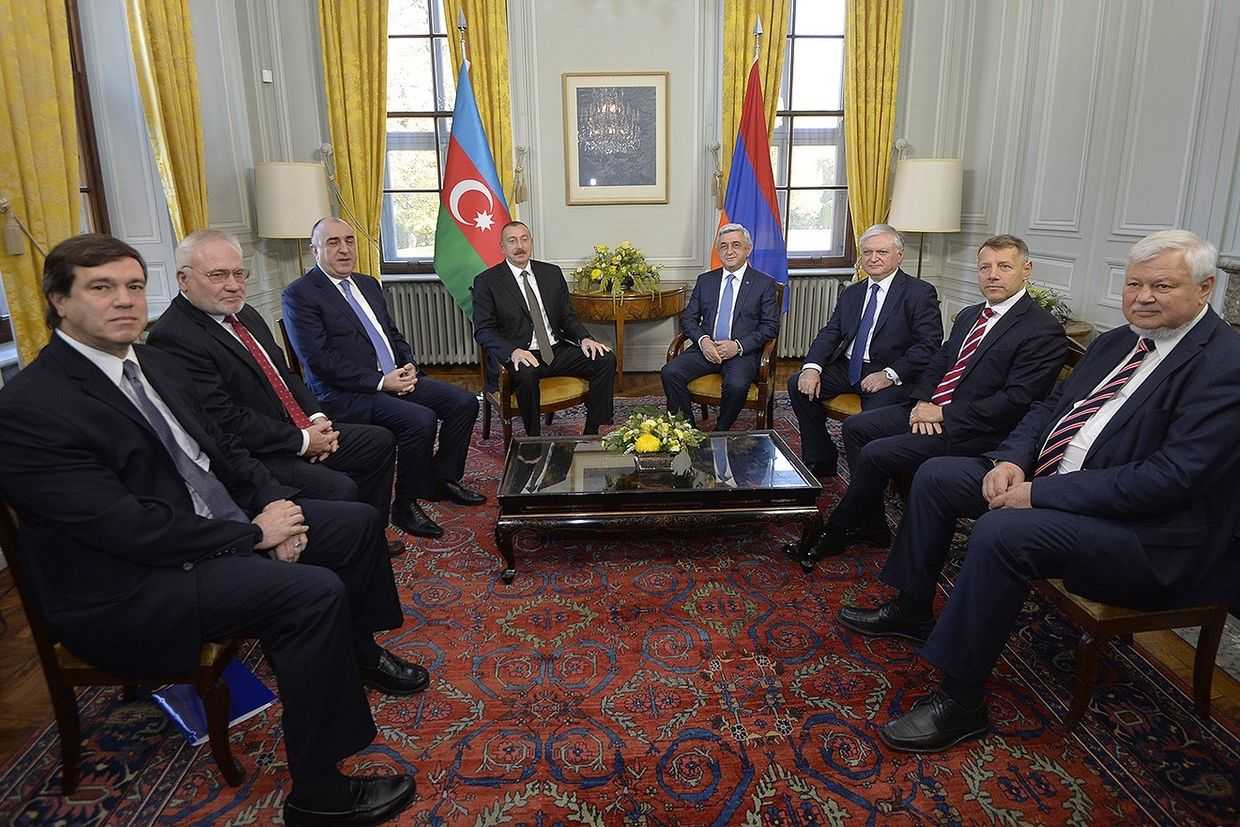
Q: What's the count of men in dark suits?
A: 8